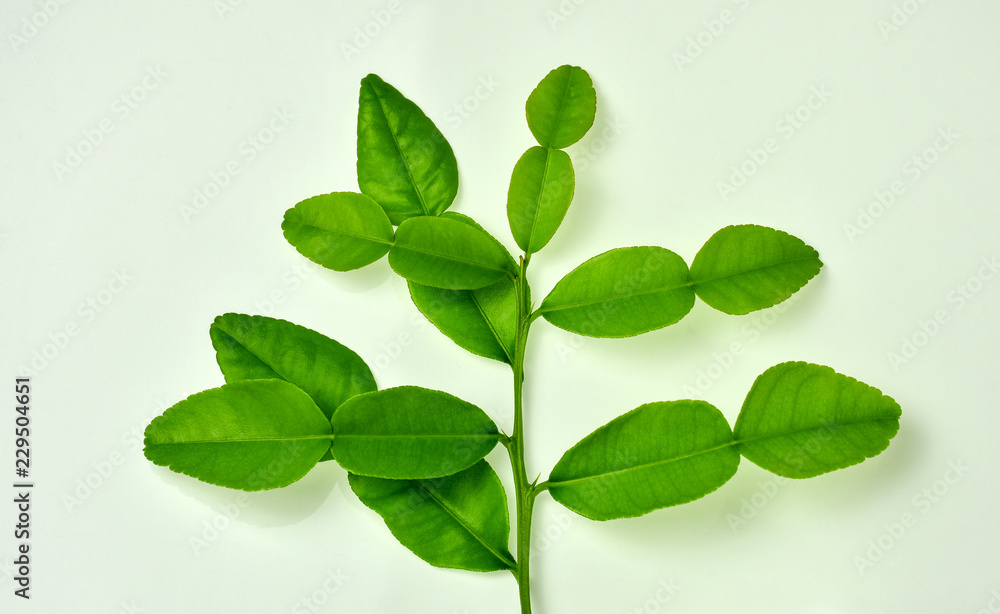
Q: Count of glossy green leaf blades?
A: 14